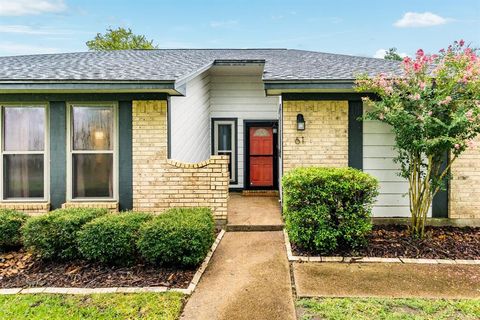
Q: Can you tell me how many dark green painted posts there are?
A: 4